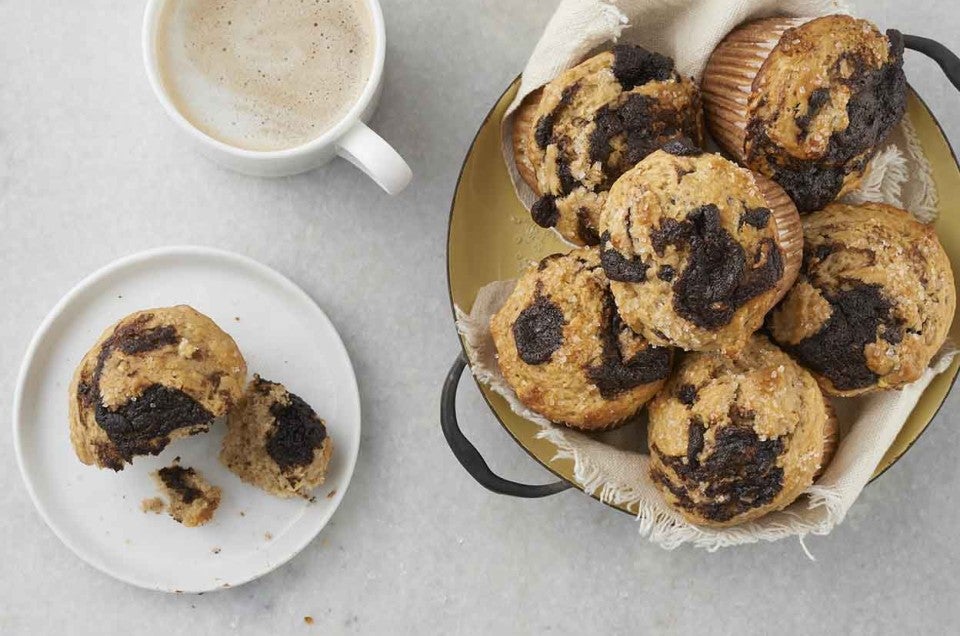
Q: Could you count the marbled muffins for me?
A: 7